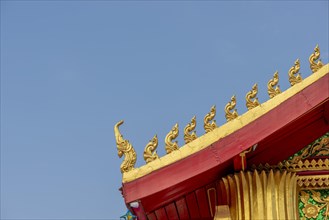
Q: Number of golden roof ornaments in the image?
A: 10